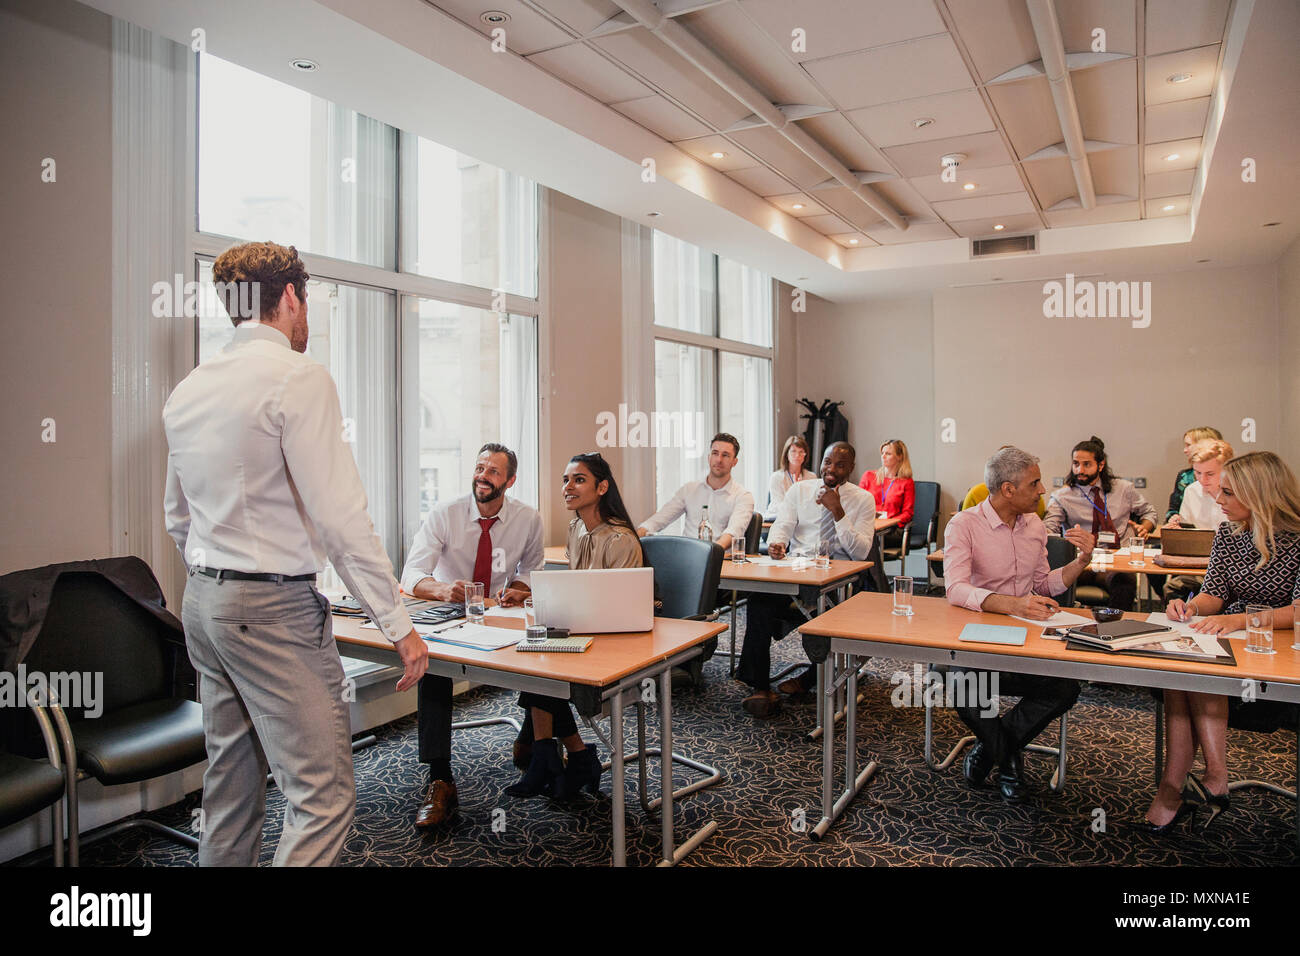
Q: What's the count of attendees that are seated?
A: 12